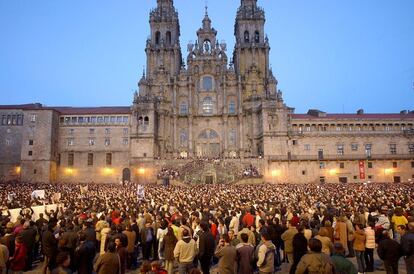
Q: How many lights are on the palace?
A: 7